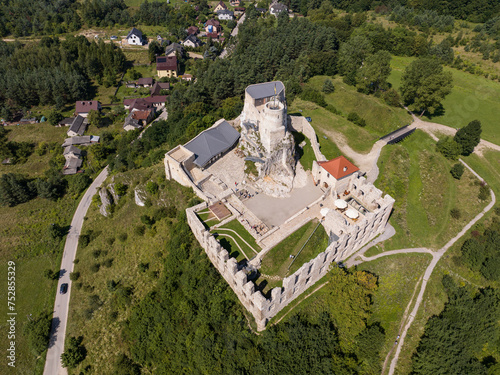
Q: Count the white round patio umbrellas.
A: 3